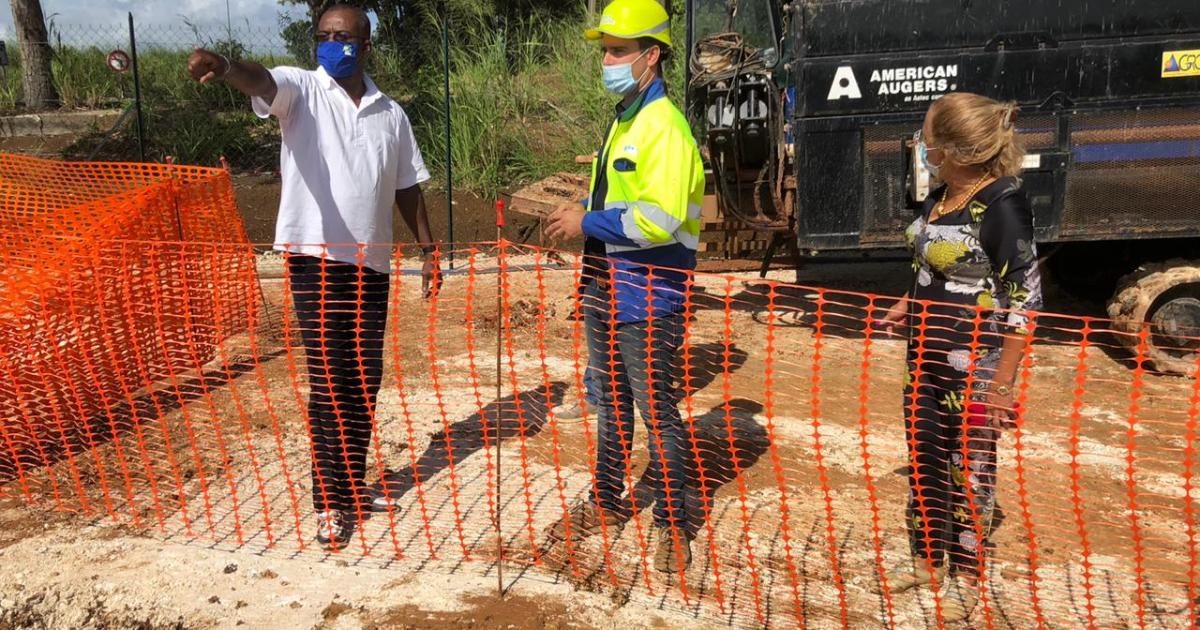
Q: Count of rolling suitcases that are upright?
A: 0